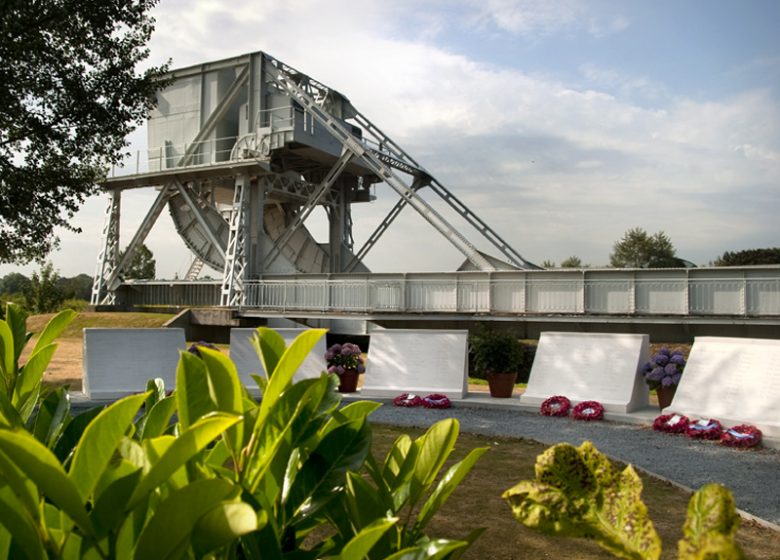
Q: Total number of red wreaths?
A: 7